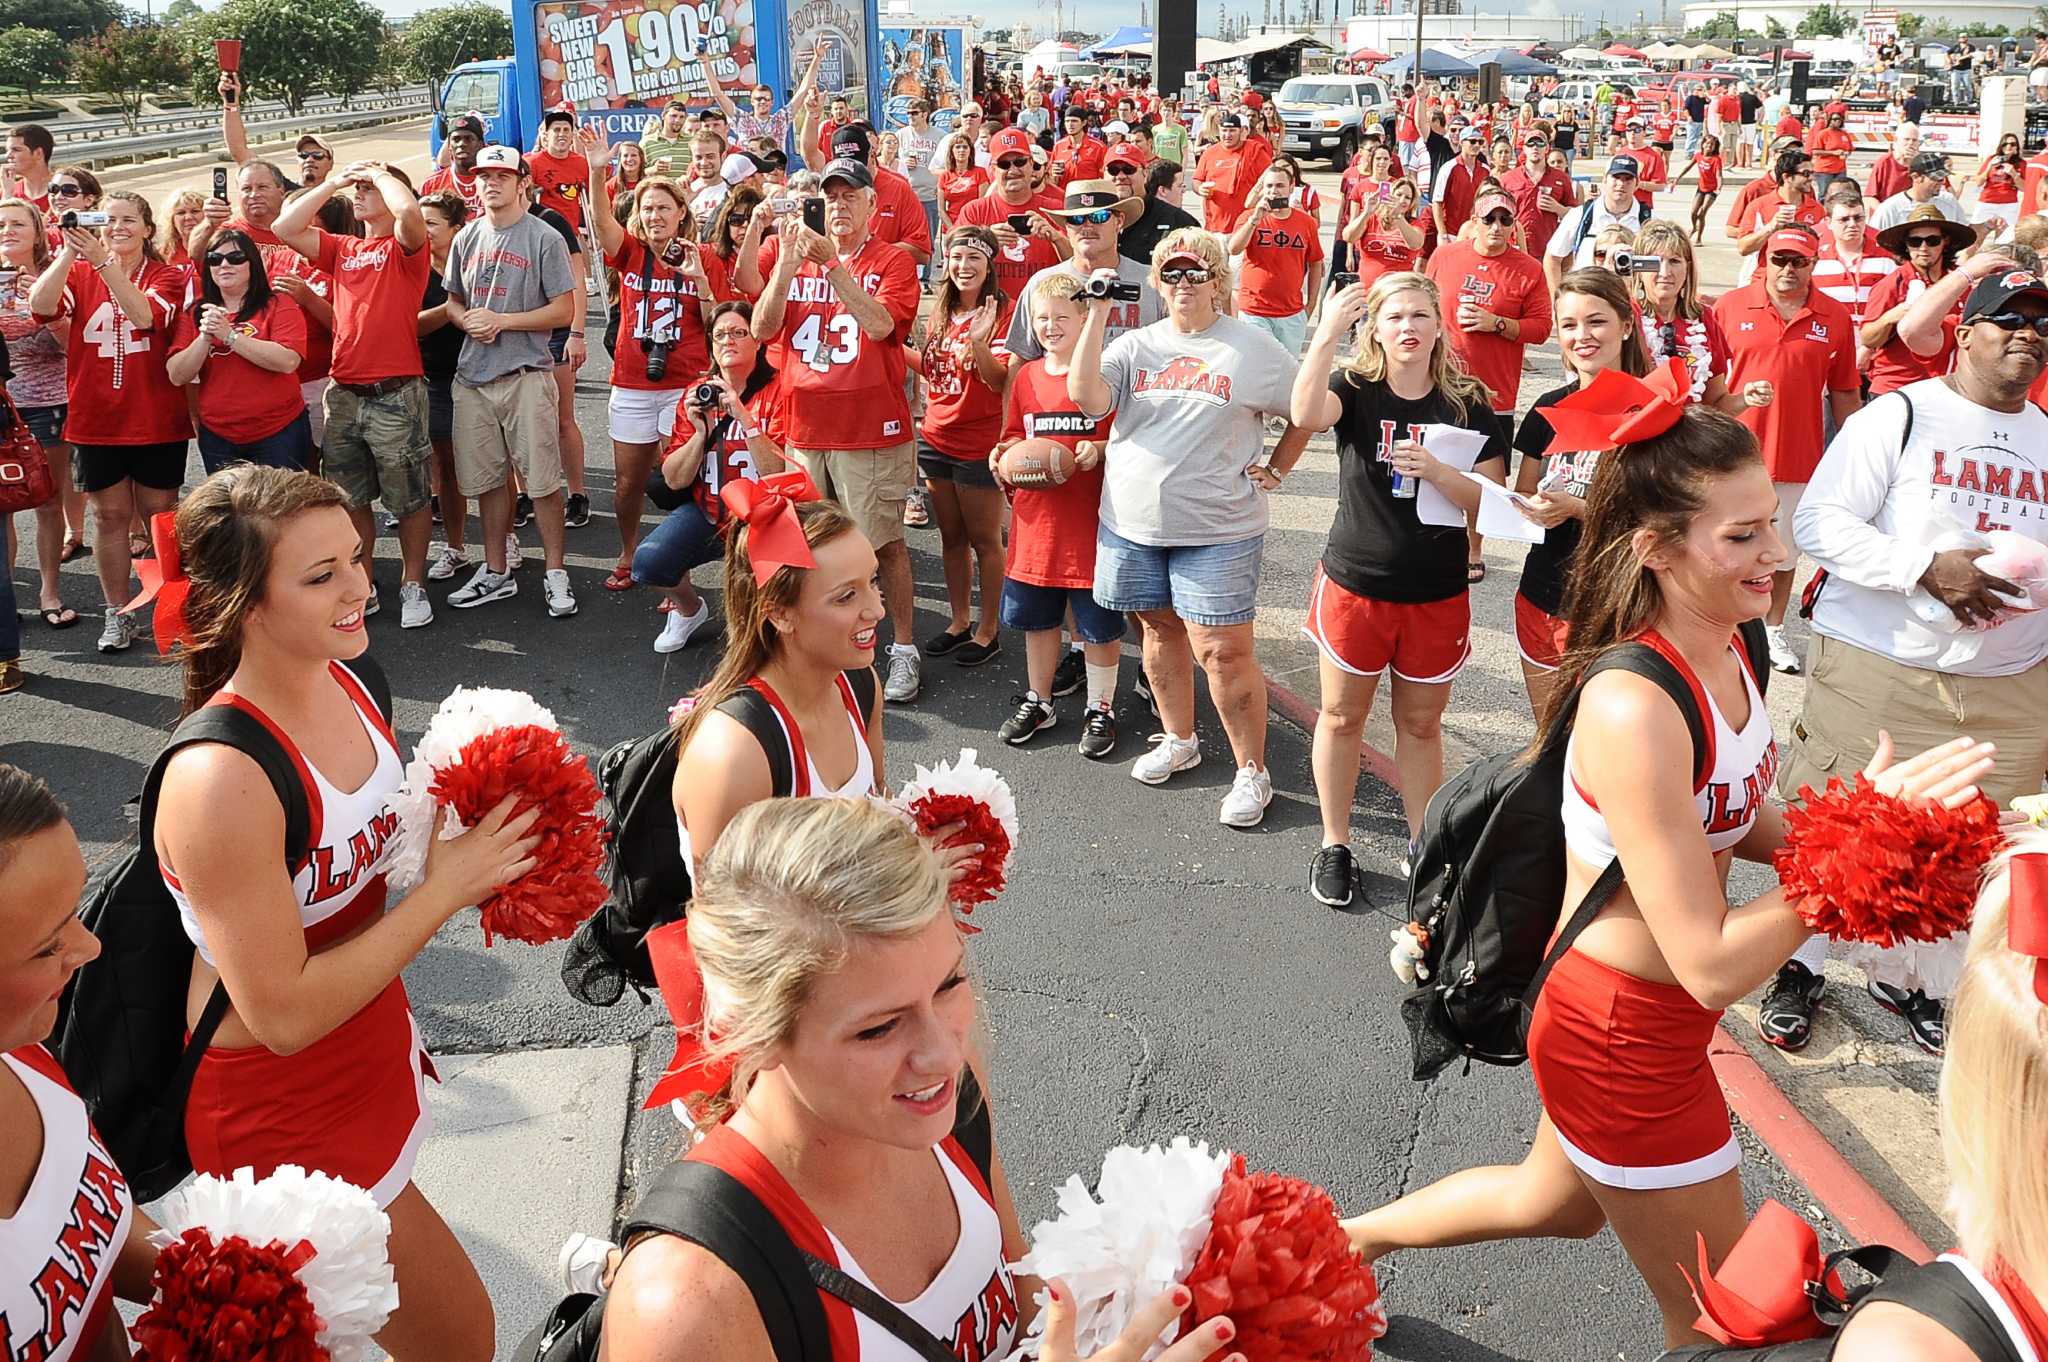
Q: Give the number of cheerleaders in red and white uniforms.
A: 6